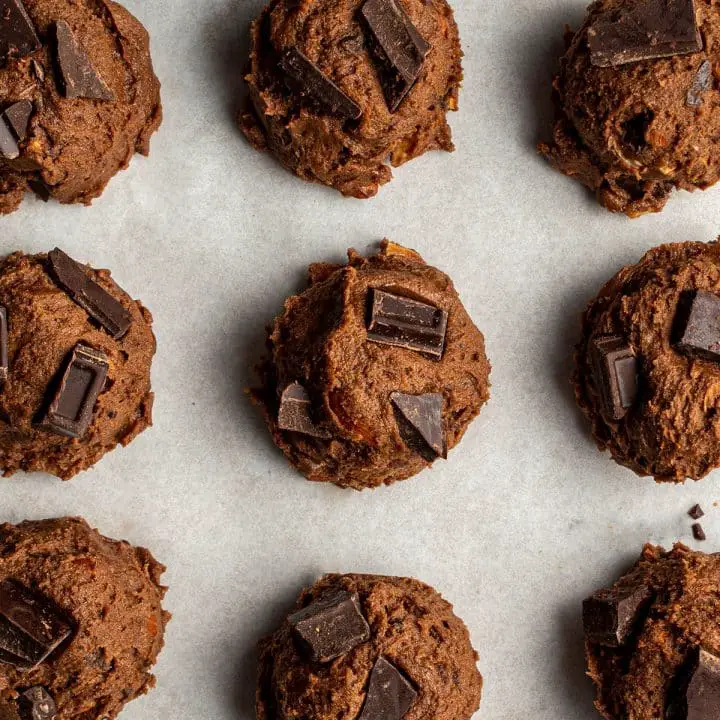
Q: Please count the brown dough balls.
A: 9